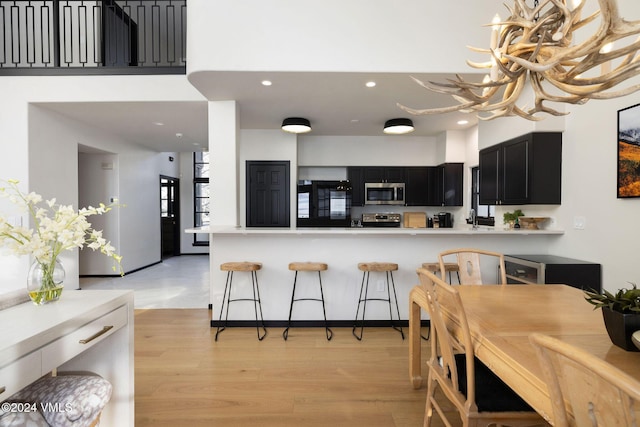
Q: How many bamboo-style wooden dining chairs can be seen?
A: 3